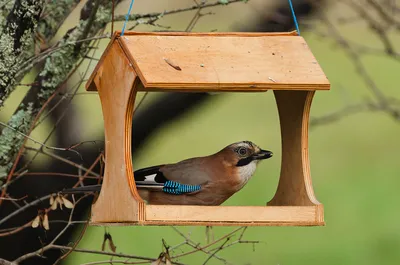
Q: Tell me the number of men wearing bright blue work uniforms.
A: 0